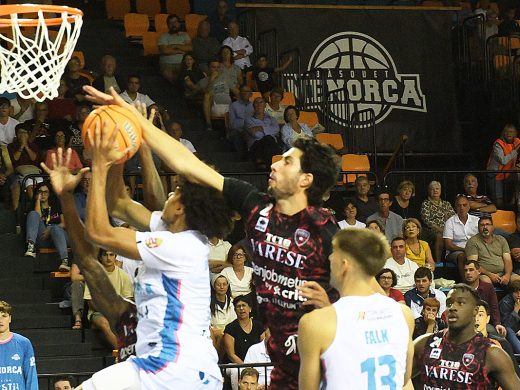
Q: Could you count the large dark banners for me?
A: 1